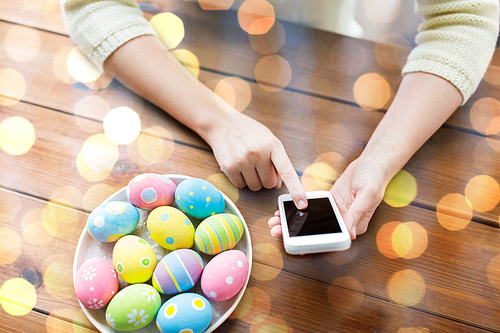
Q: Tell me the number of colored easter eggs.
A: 11